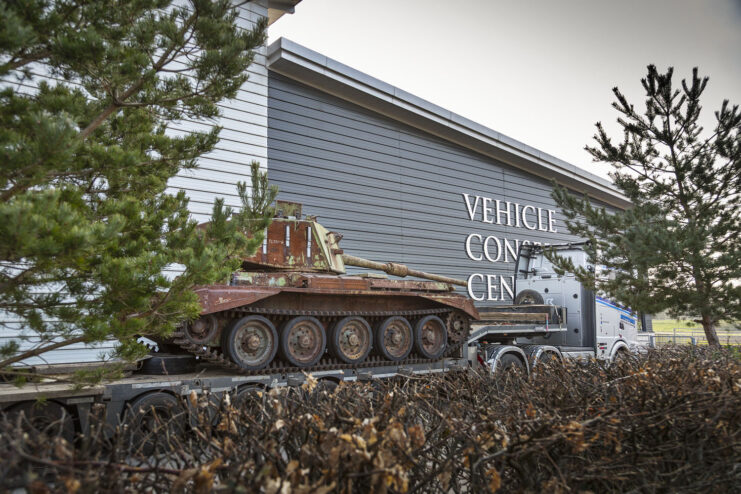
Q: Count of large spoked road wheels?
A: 5